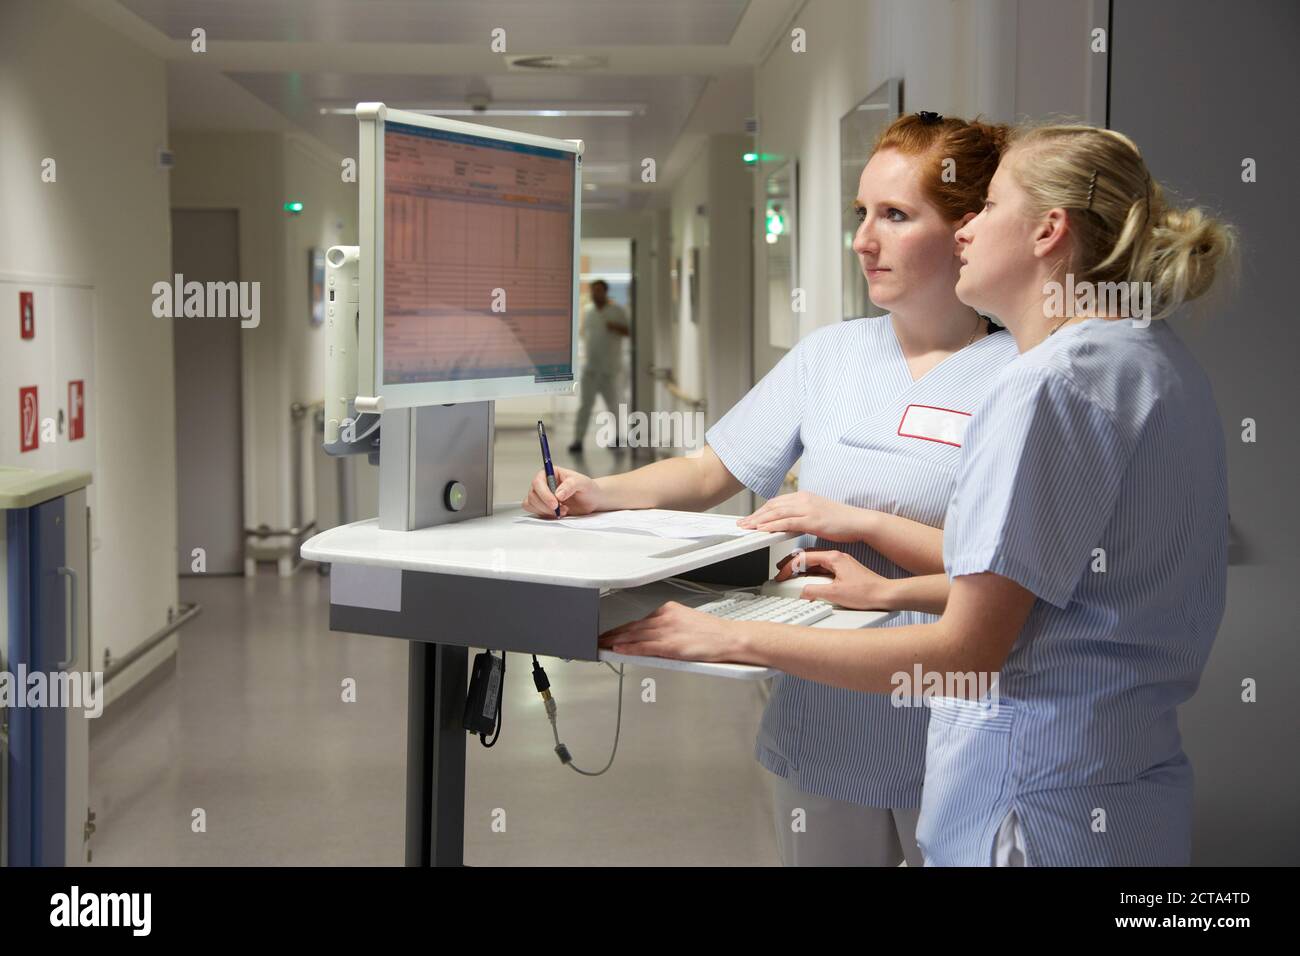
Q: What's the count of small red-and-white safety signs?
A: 3